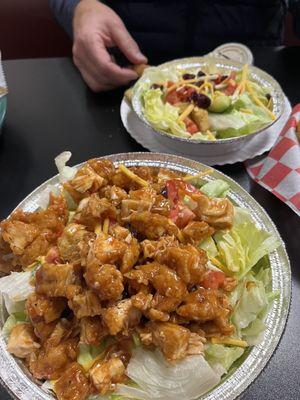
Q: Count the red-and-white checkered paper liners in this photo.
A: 1